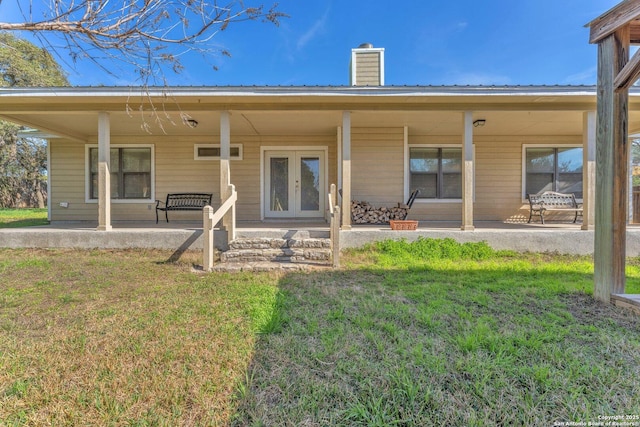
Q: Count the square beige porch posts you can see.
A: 5